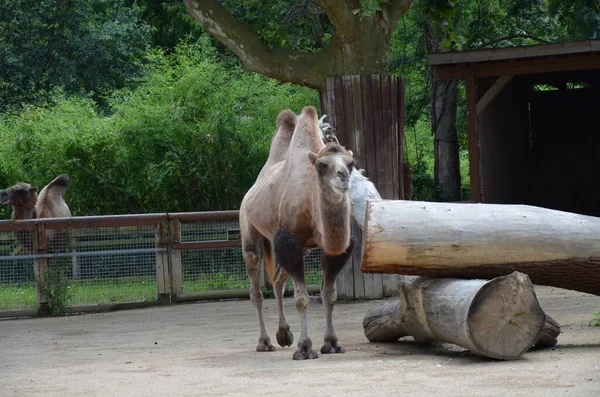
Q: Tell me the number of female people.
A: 0